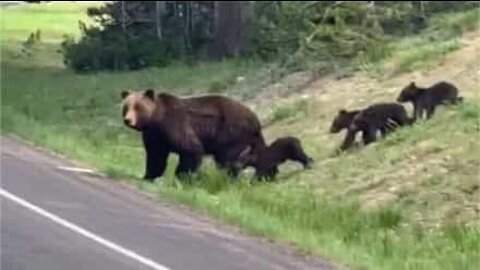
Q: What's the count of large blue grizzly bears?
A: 0